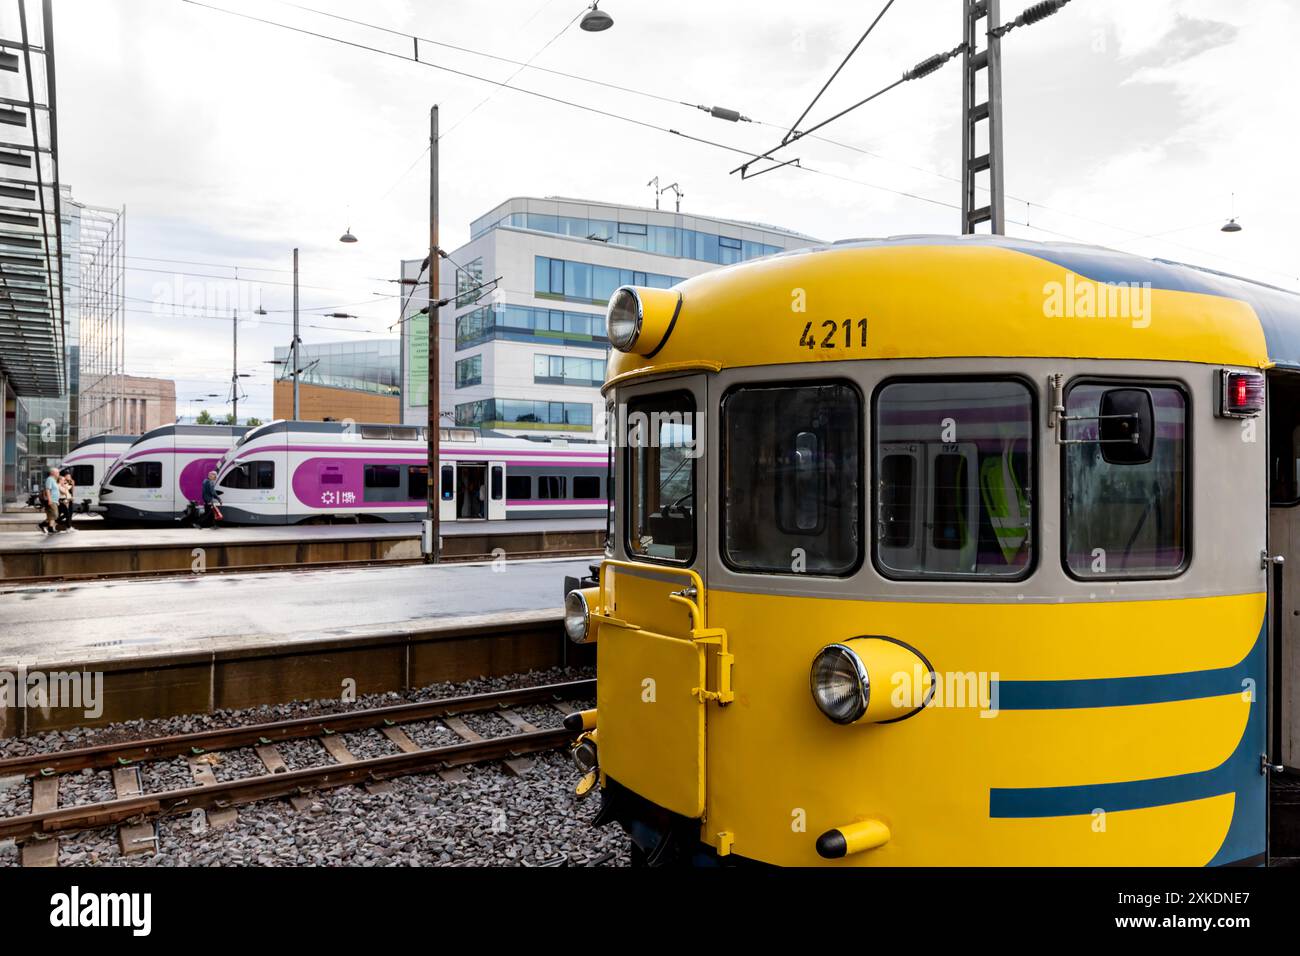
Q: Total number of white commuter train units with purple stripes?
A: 3